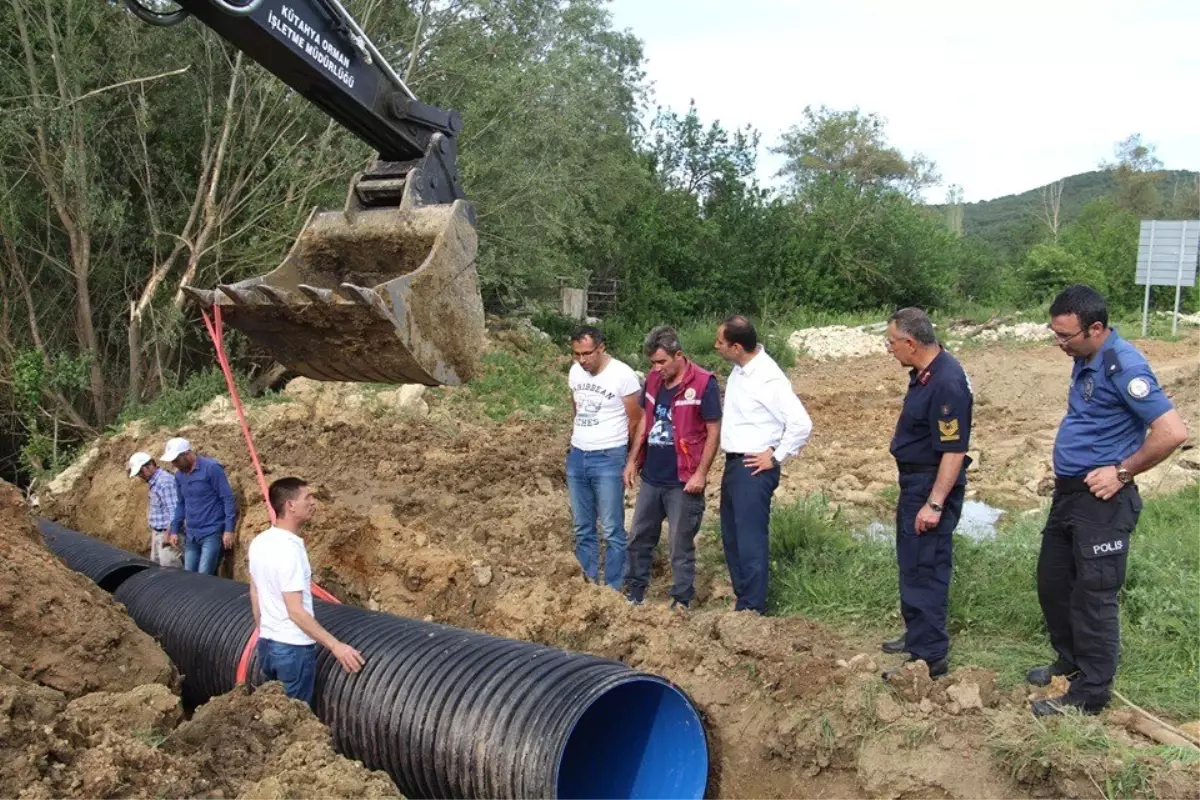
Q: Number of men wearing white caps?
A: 2